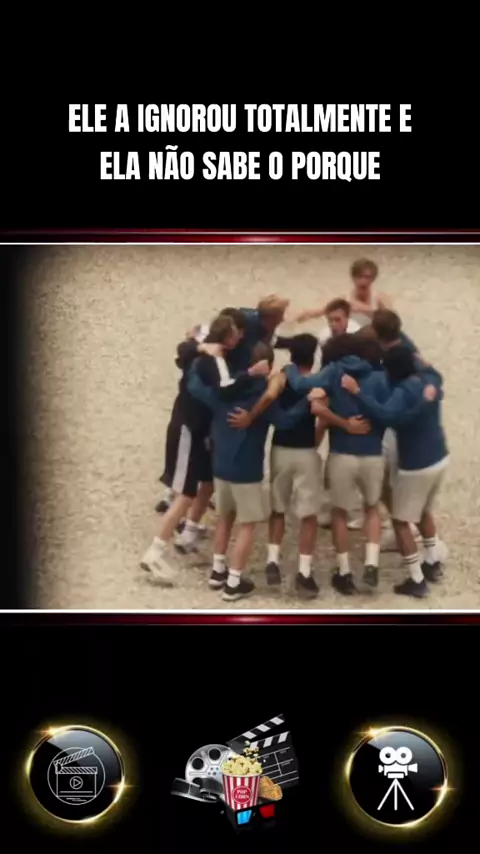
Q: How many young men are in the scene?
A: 10